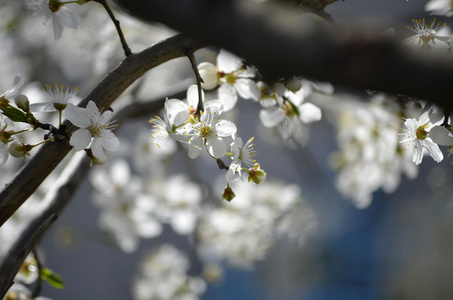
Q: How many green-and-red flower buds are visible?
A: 2